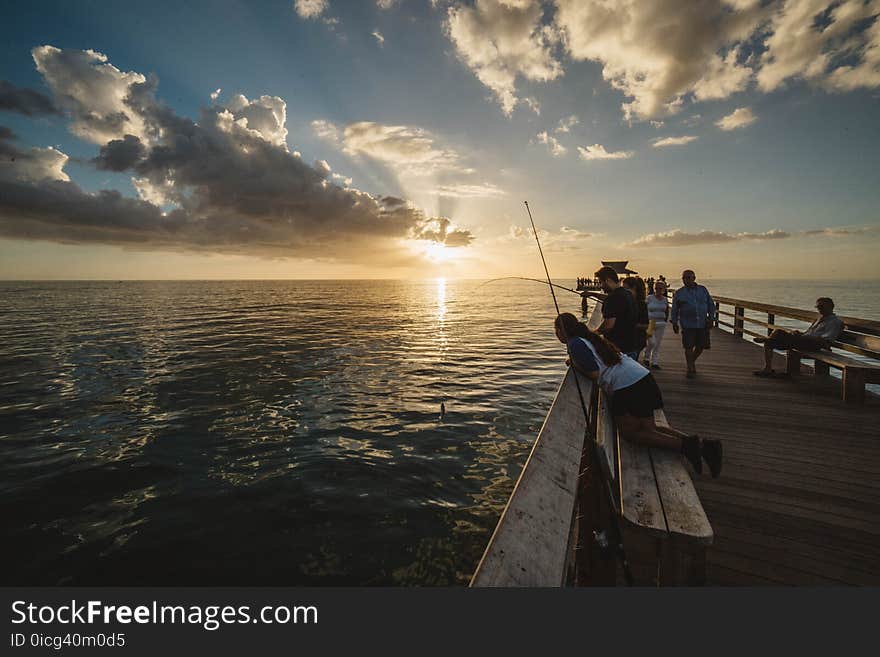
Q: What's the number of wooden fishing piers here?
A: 1